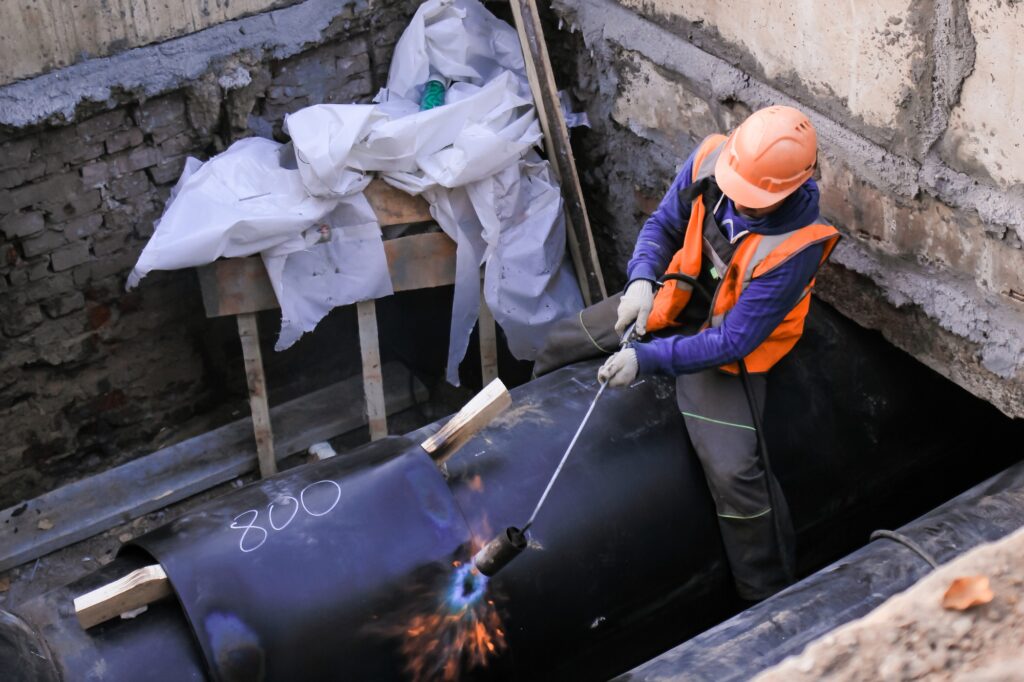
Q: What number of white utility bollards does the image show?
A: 0